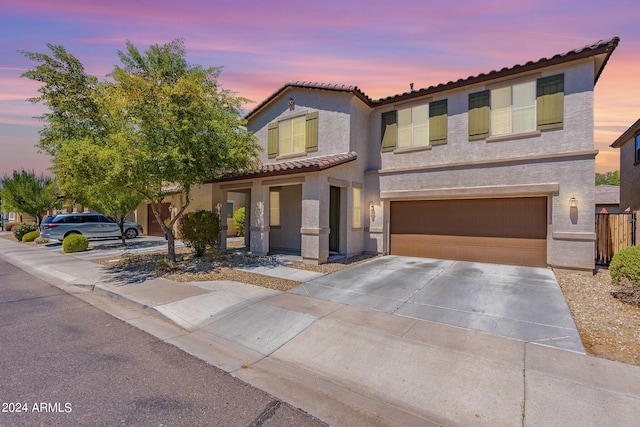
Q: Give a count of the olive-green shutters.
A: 6